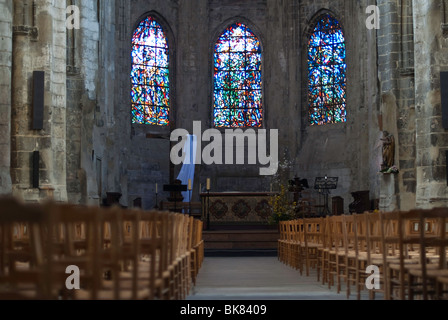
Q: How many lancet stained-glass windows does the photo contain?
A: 3